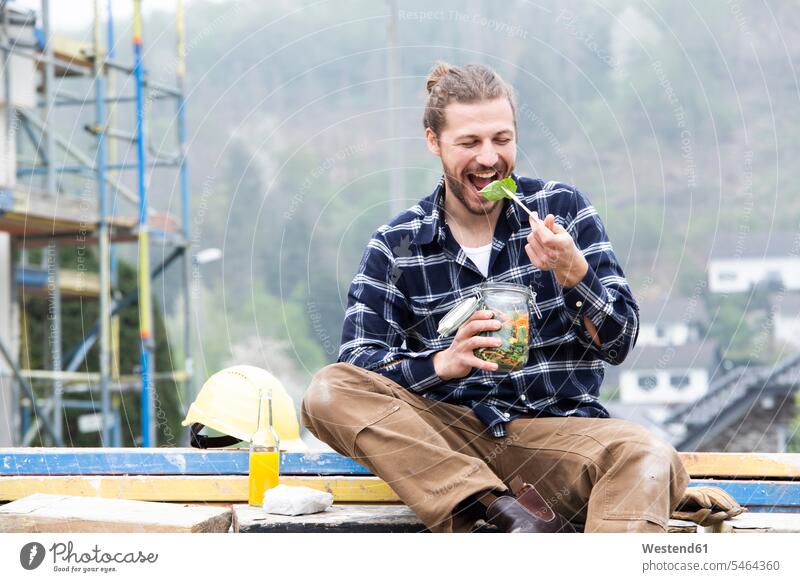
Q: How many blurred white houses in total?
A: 4